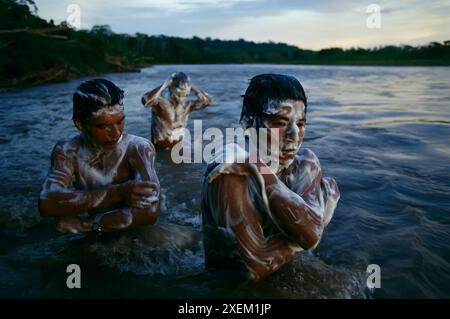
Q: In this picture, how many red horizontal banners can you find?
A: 0